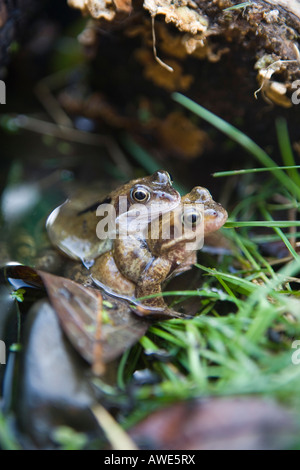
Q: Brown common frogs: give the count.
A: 2